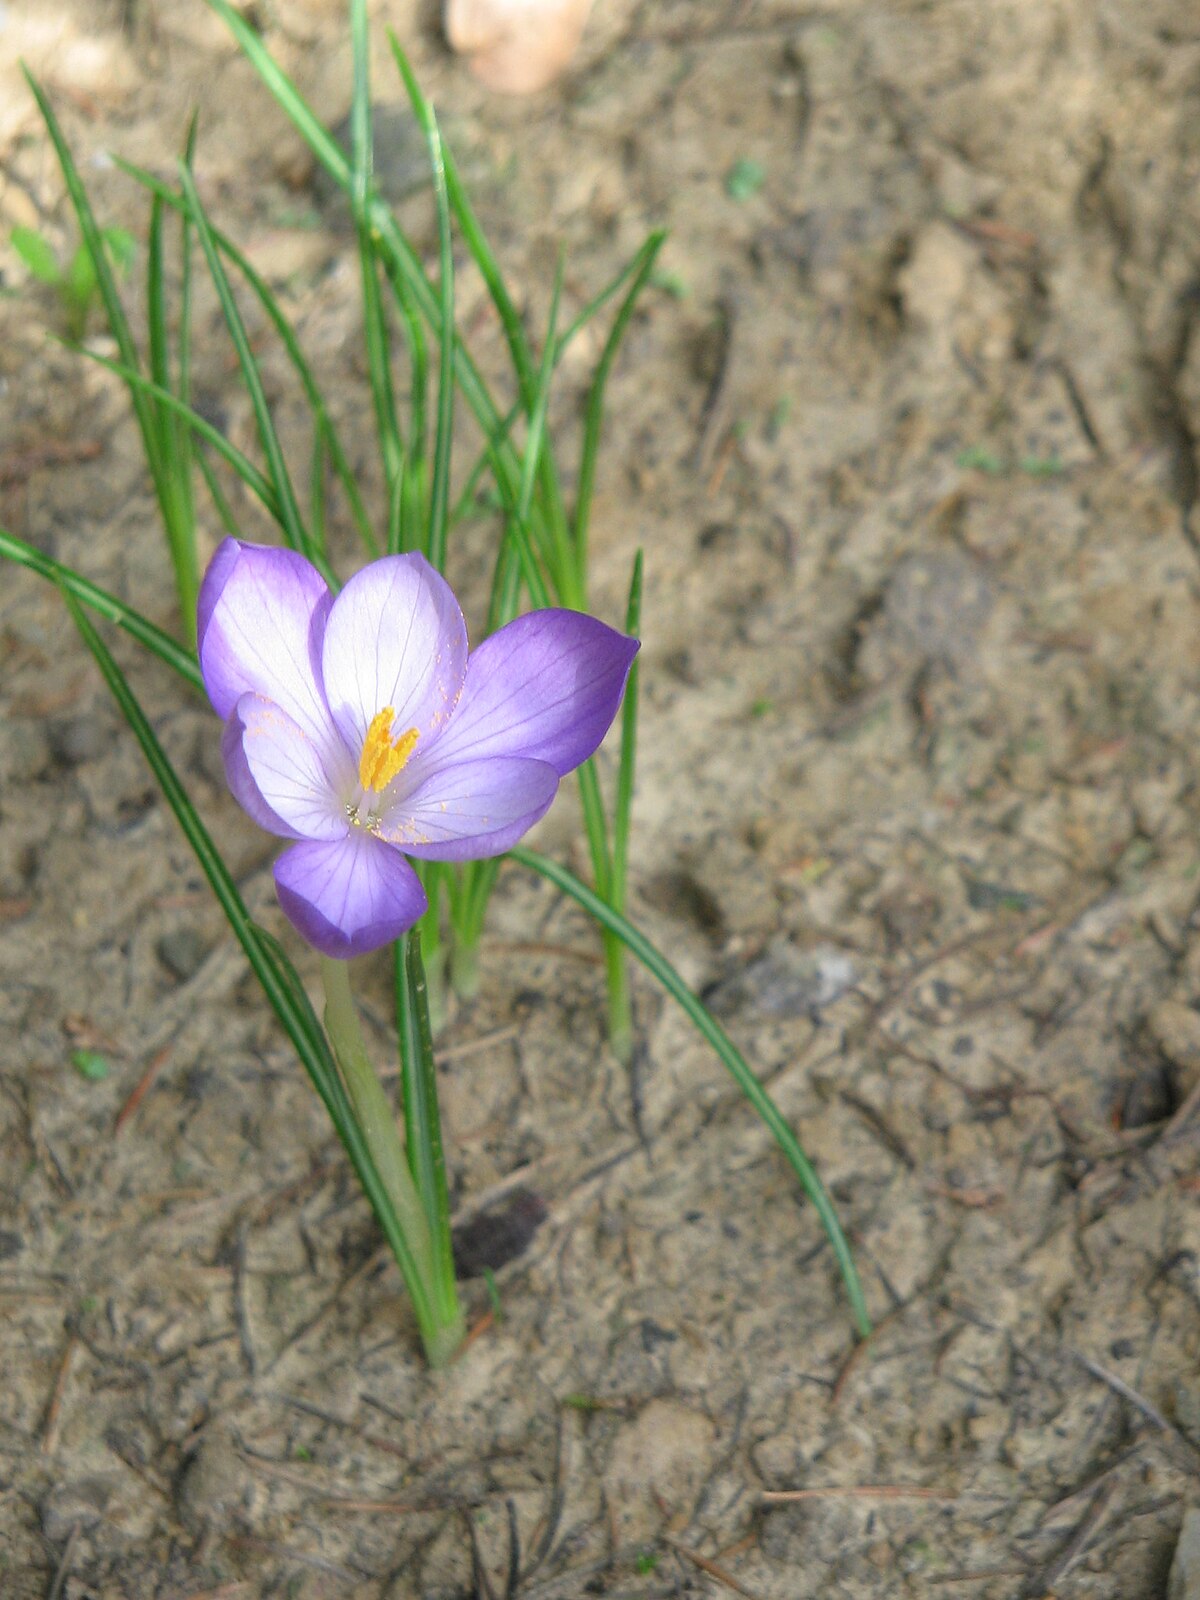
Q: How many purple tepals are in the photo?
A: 6